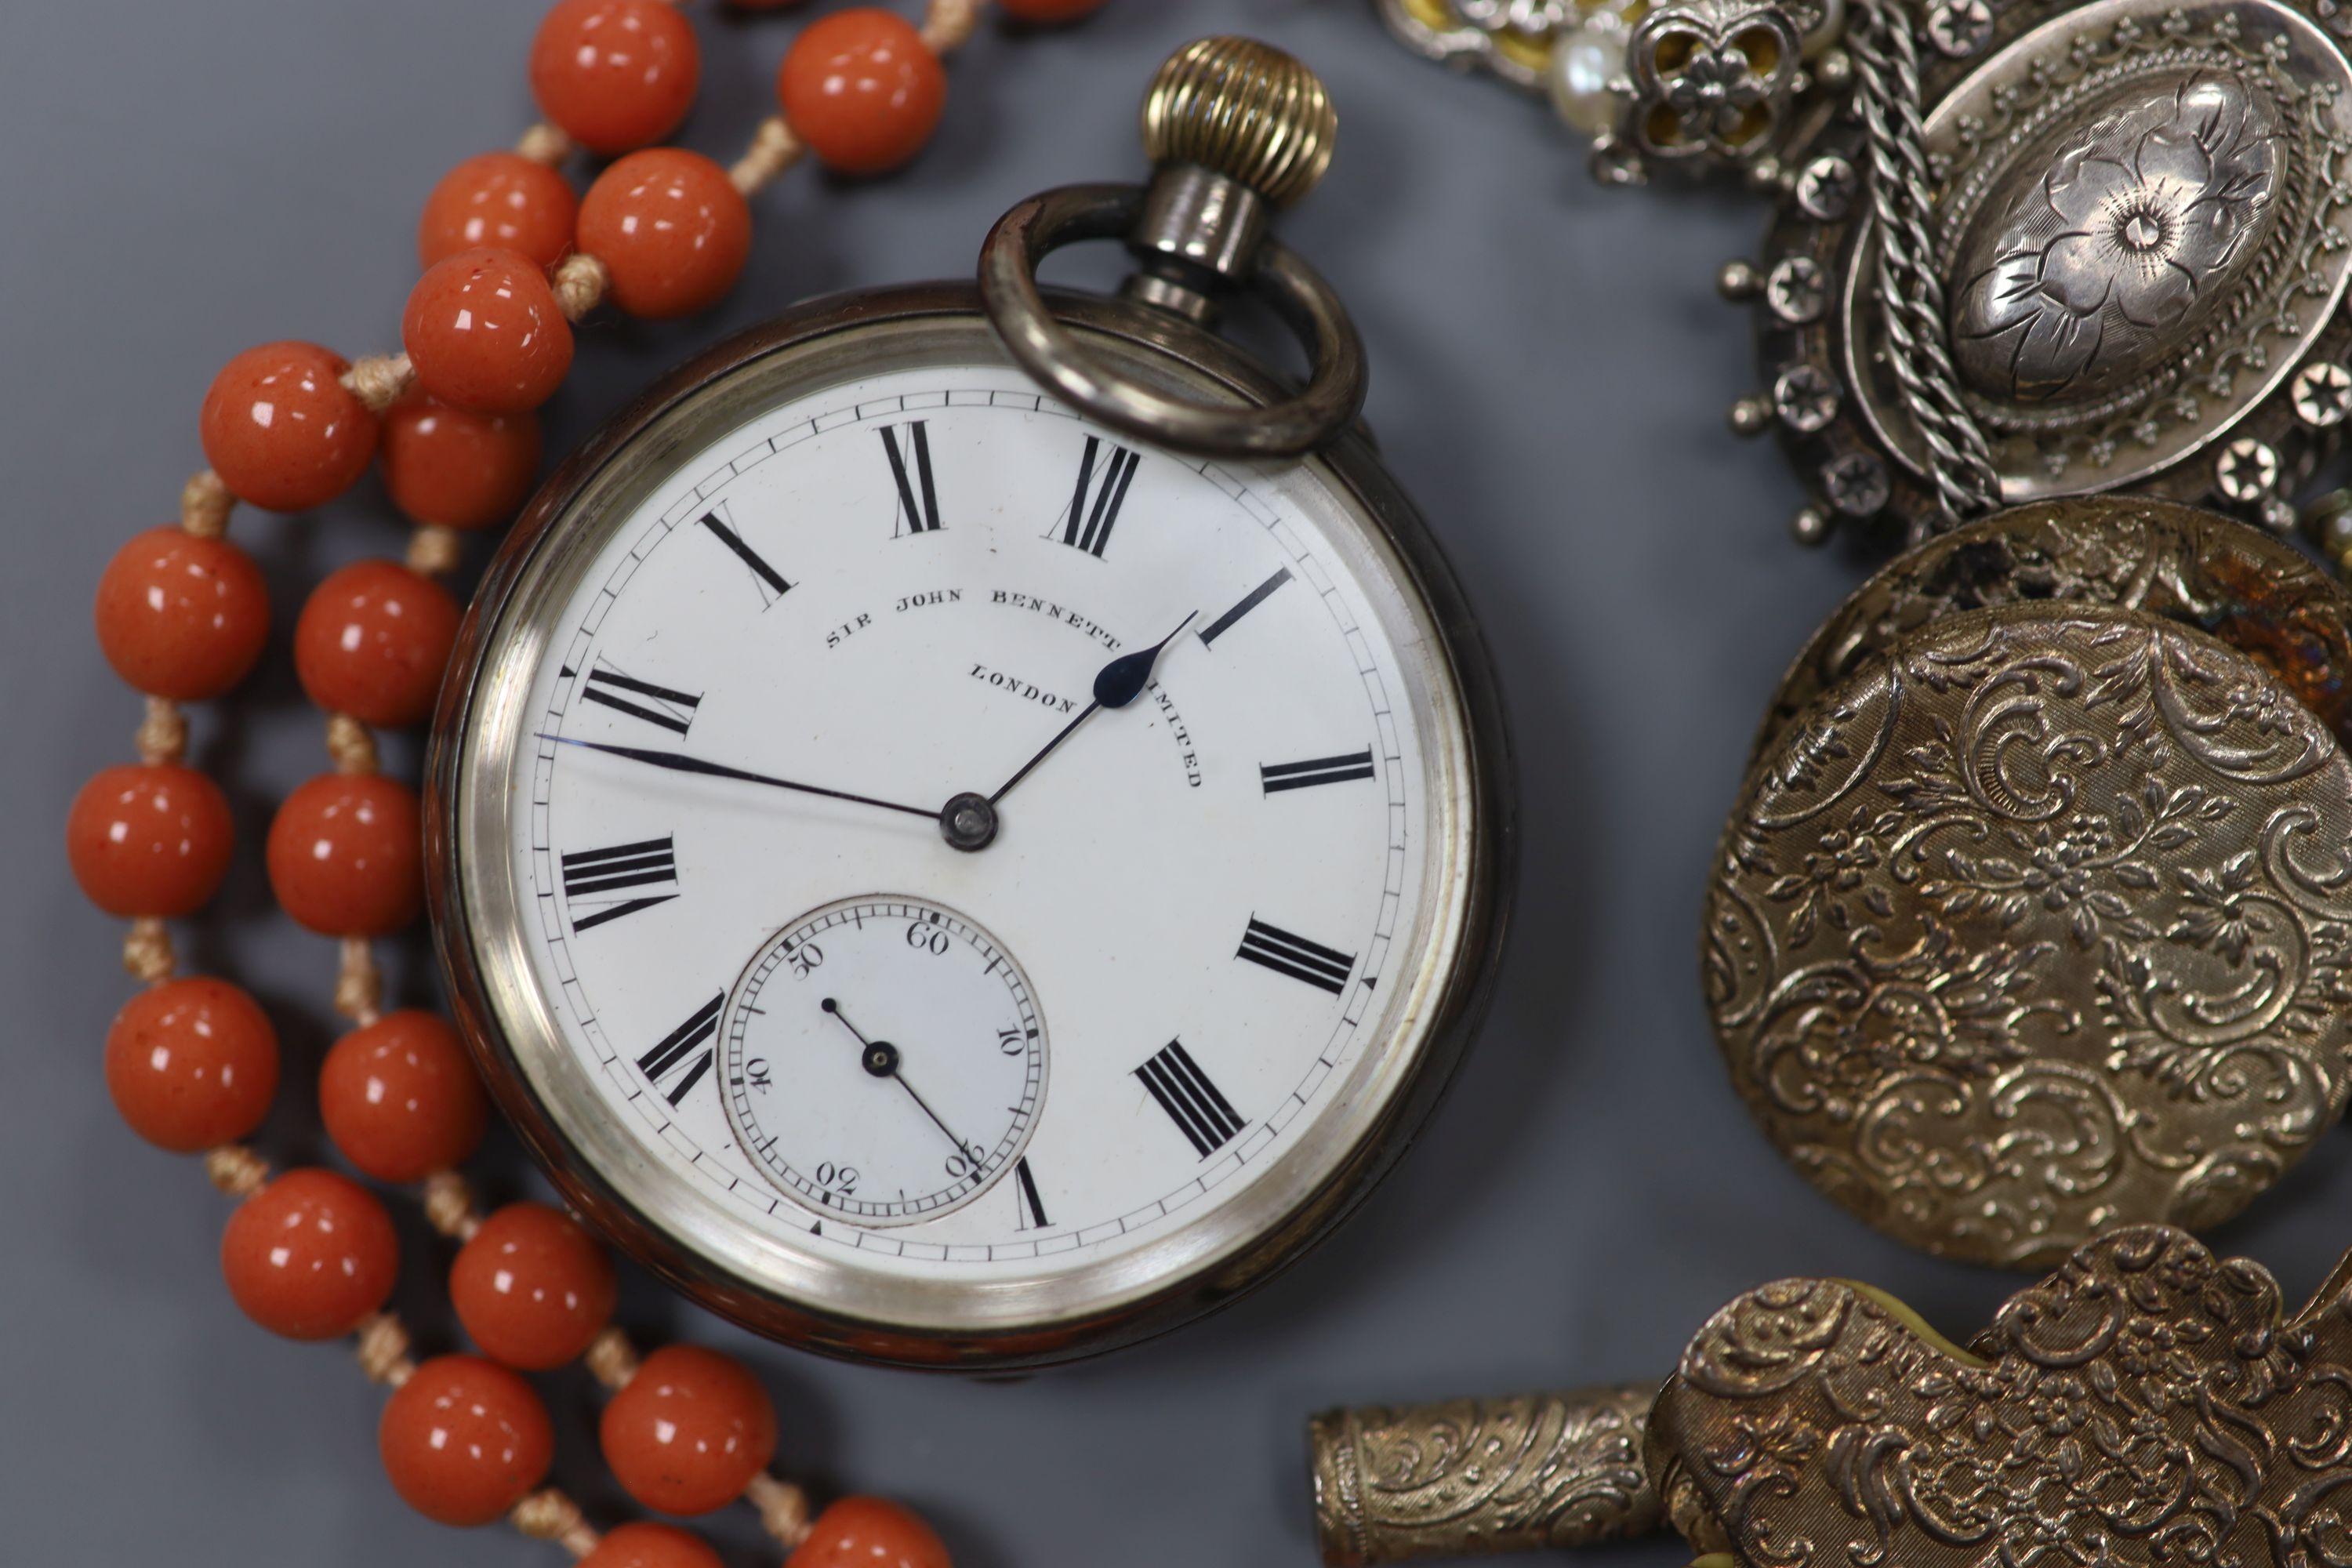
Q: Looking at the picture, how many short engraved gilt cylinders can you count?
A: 1